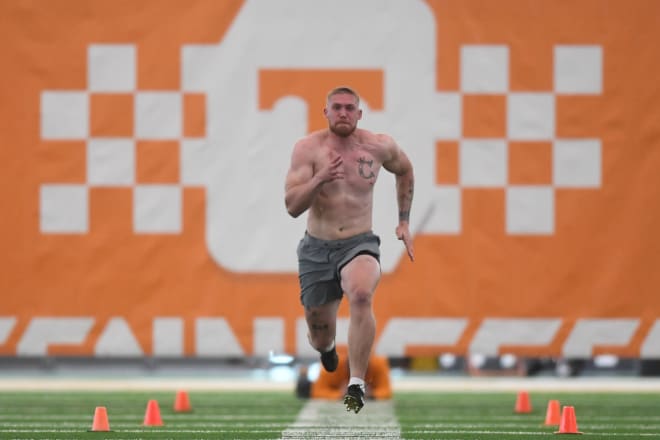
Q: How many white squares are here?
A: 12